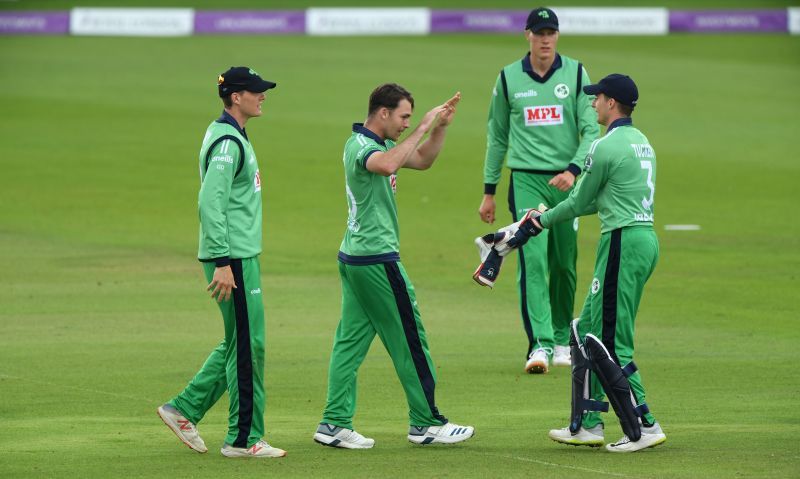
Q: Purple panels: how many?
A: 4